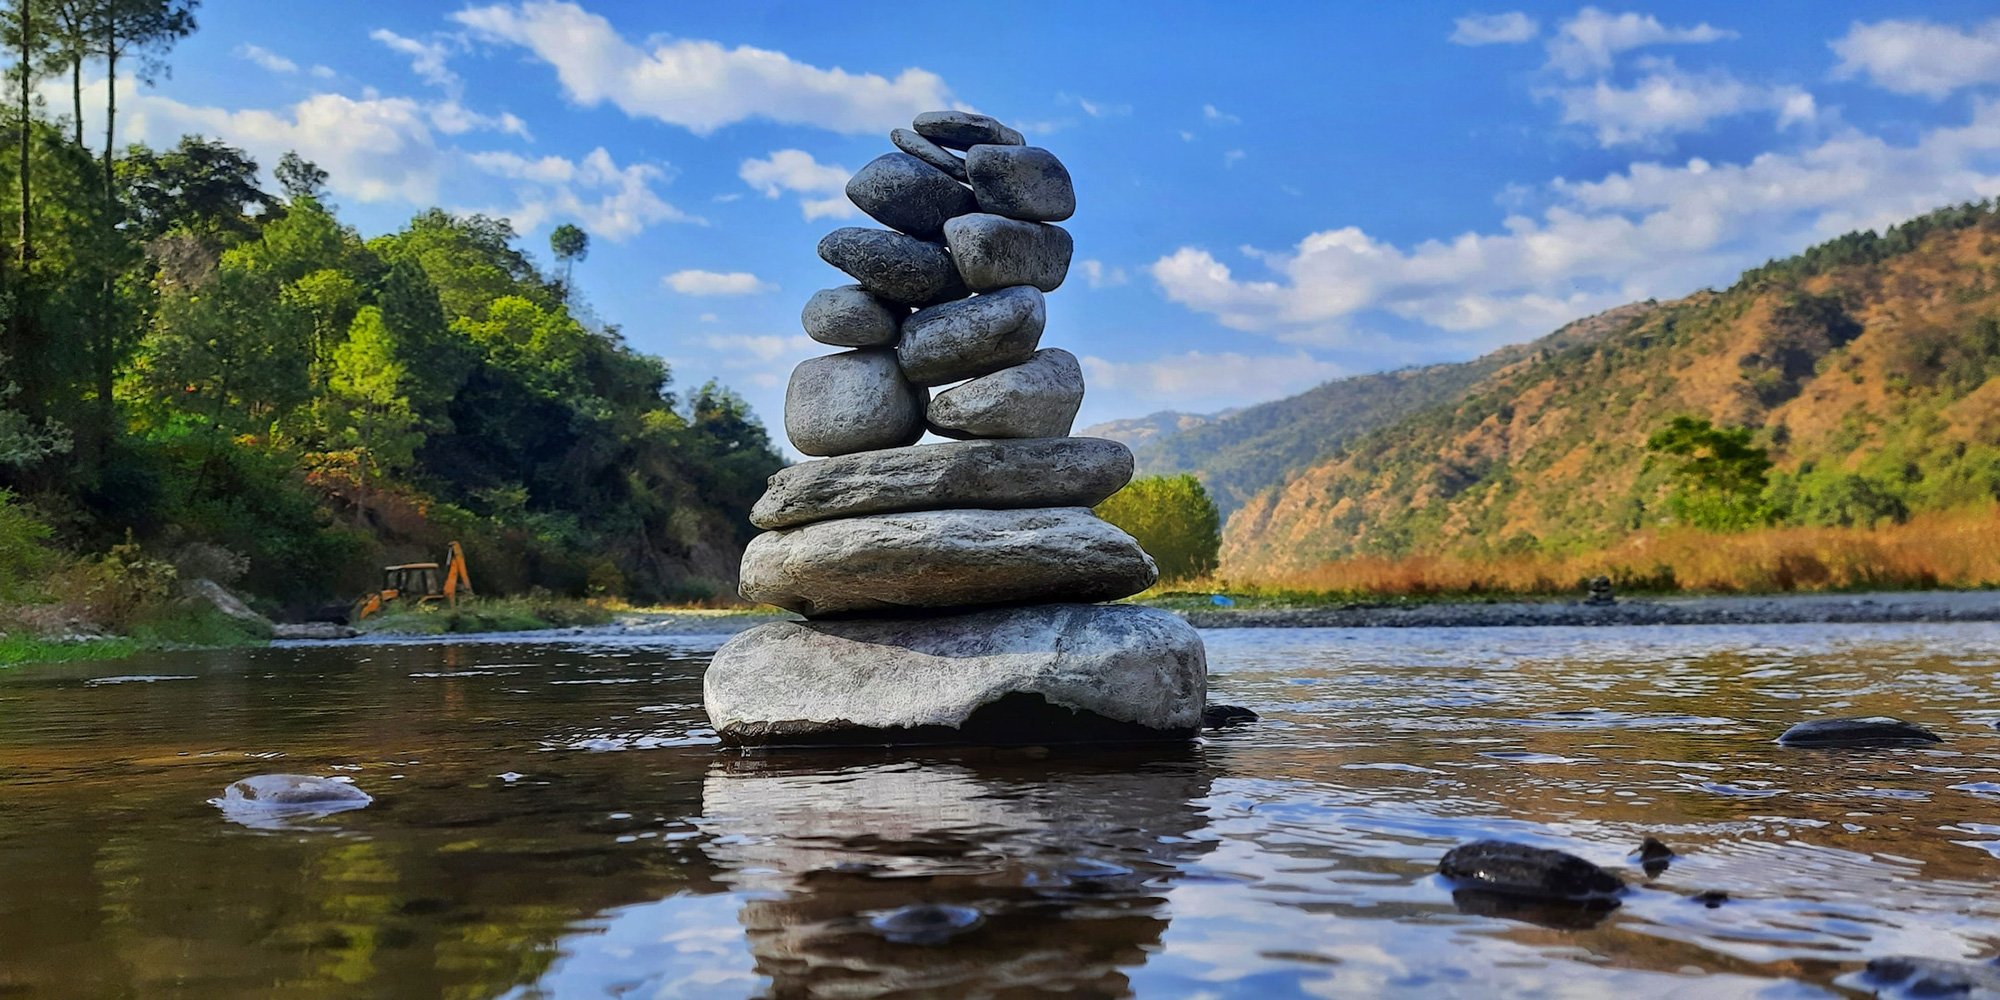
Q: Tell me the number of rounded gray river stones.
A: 13